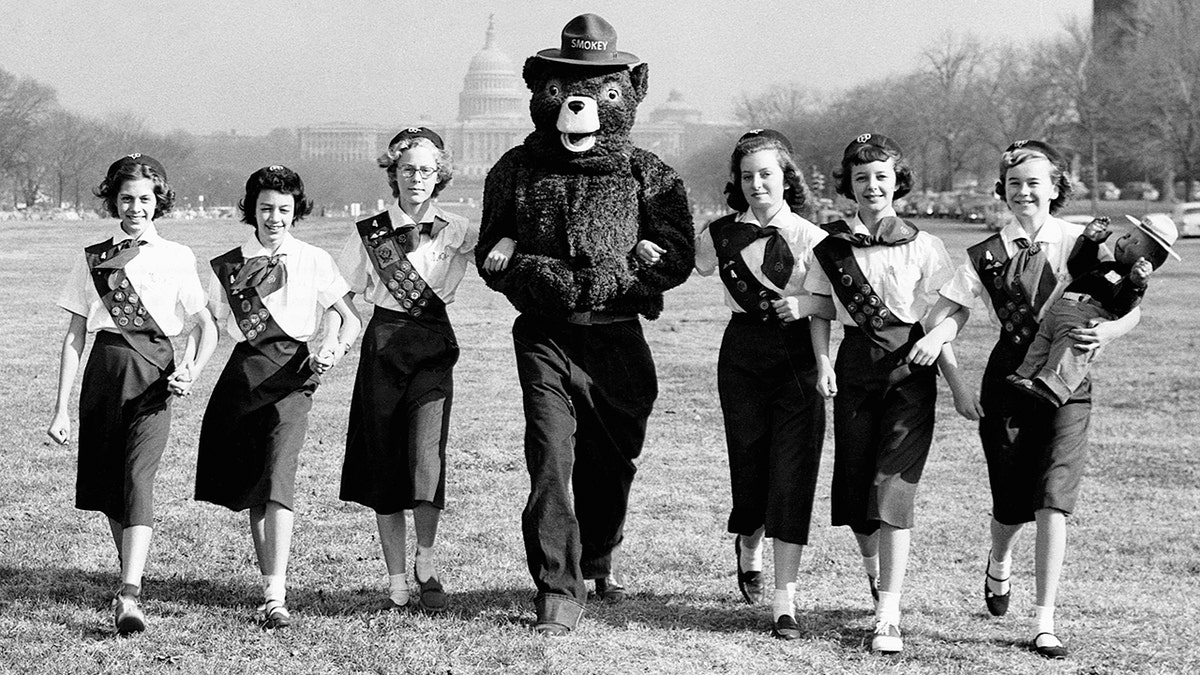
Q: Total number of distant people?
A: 0